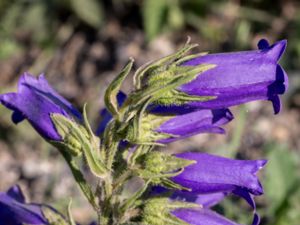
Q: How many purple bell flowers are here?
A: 6